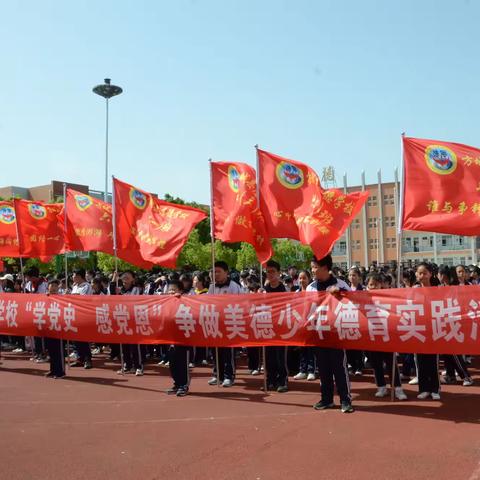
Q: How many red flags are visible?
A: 7